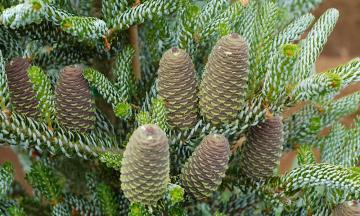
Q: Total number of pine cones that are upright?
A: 7